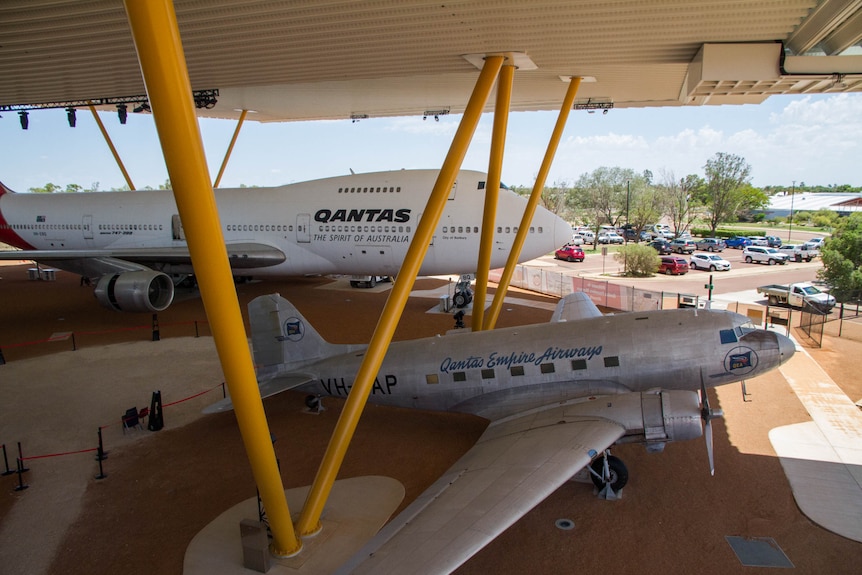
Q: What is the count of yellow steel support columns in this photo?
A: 6